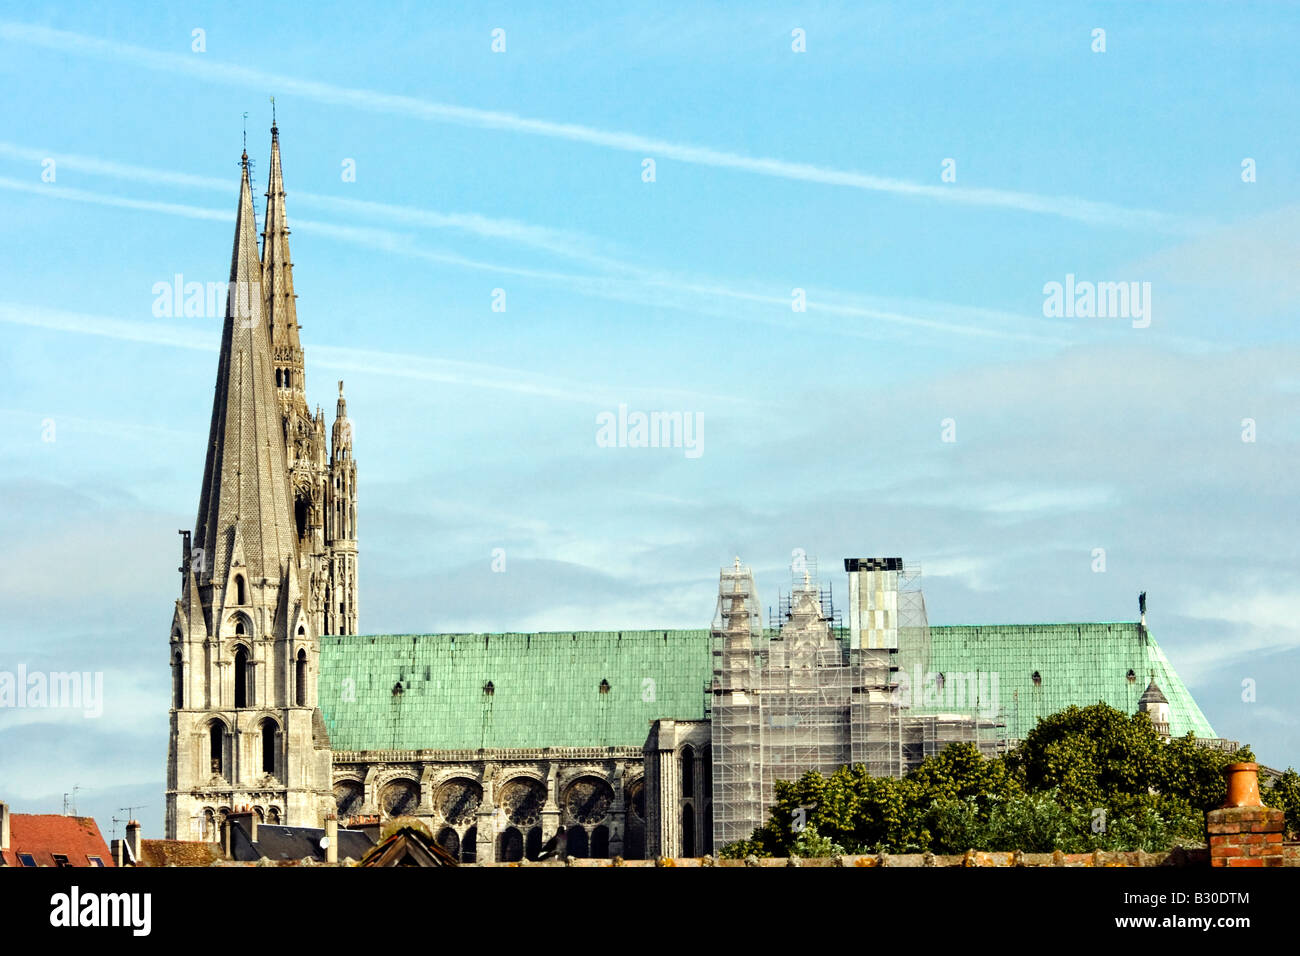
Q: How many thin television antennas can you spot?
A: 4